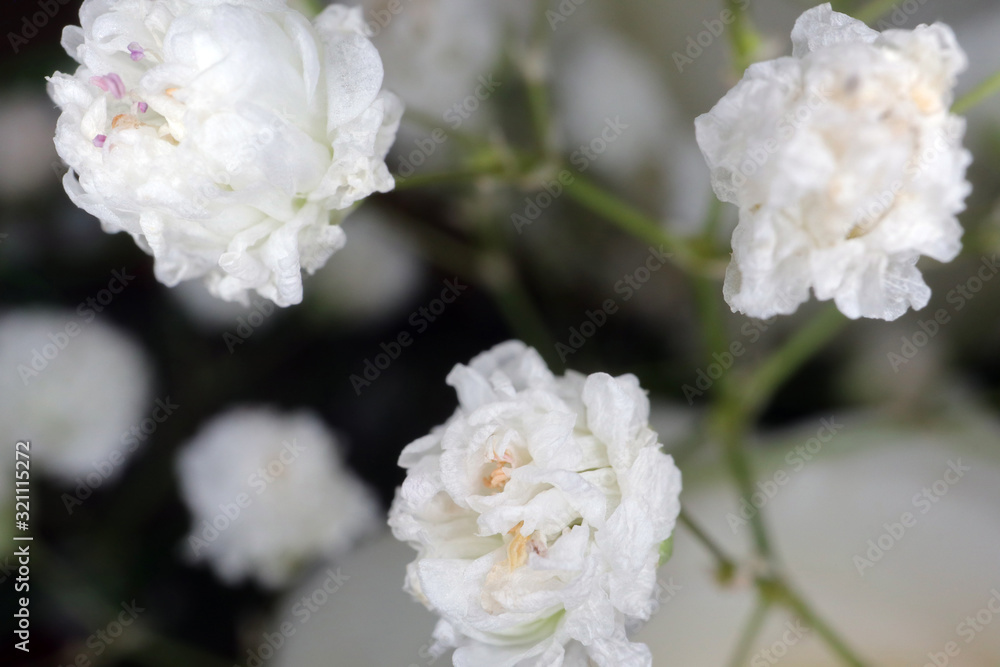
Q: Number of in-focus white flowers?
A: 3